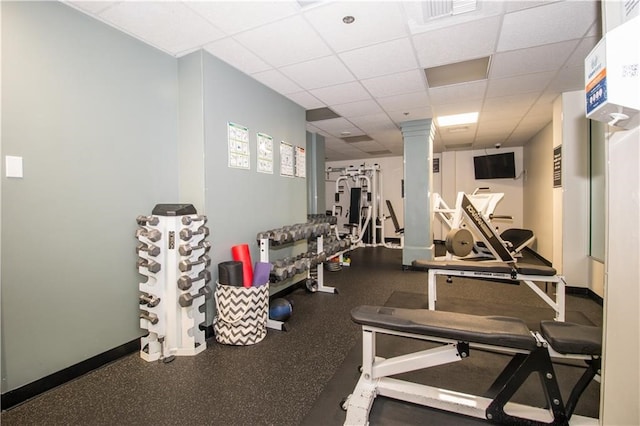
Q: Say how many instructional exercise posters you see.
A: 4